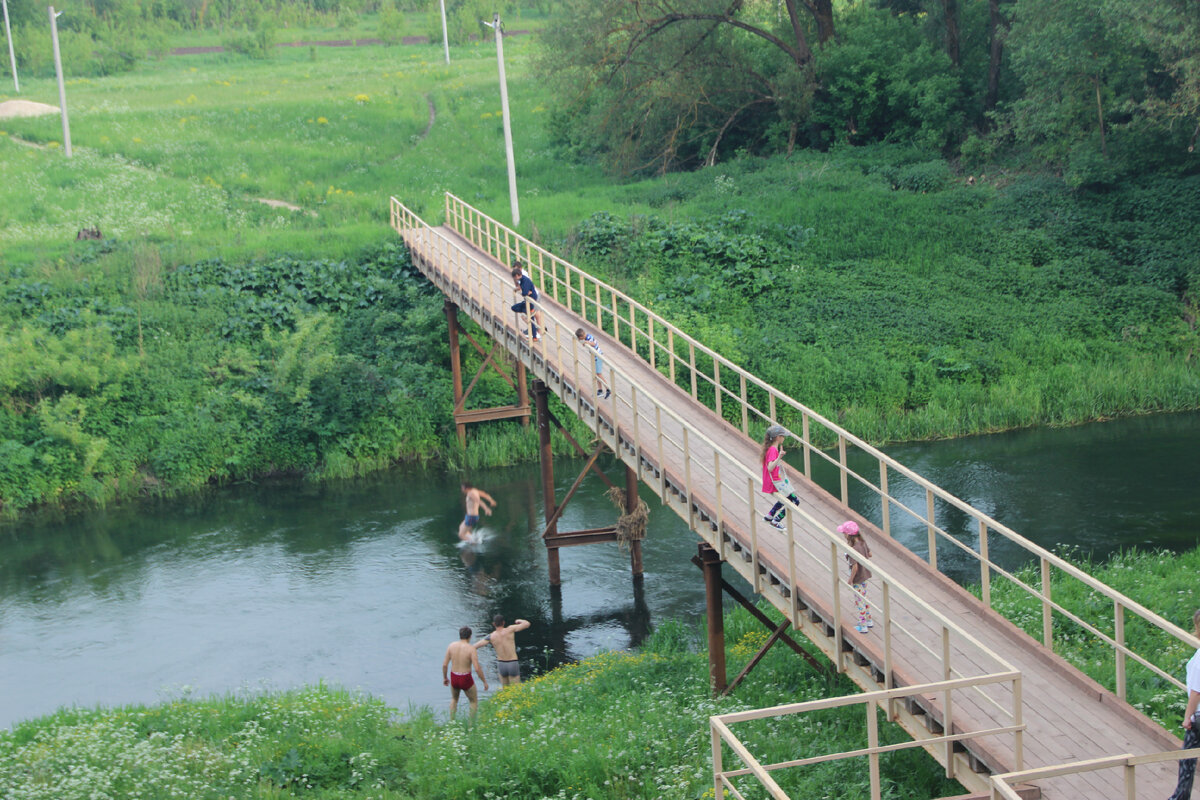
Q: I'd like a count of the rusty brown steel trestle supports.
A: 3